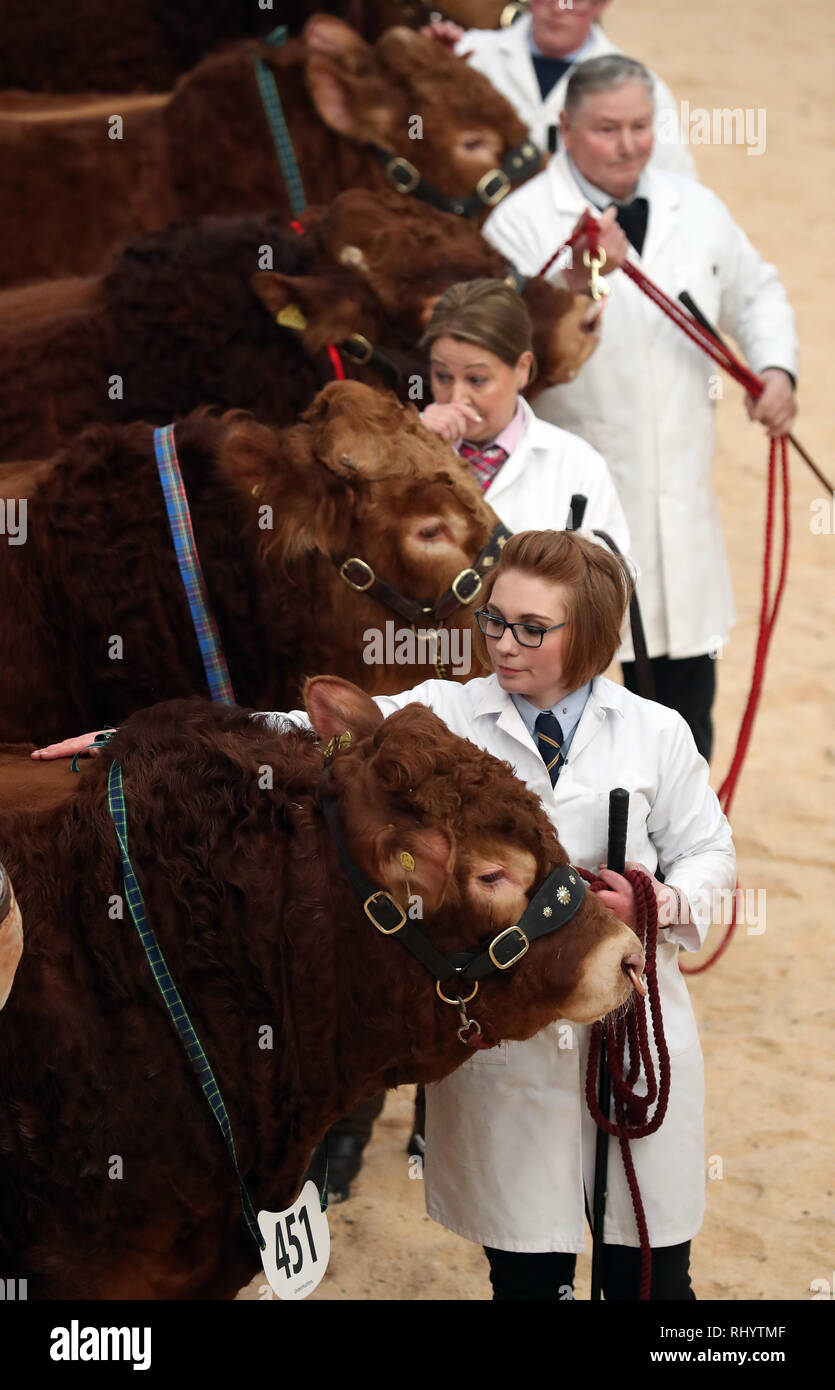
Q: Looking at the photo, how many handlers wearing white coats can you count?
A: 4